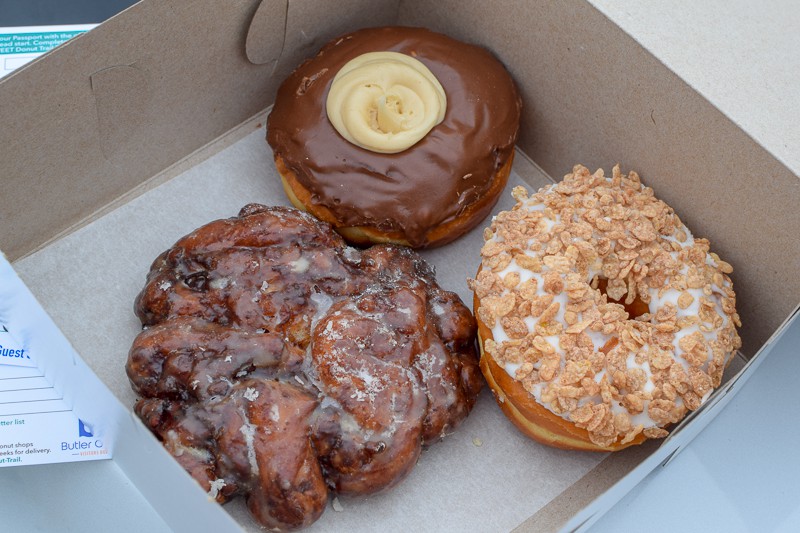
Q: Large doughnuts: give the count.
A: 3